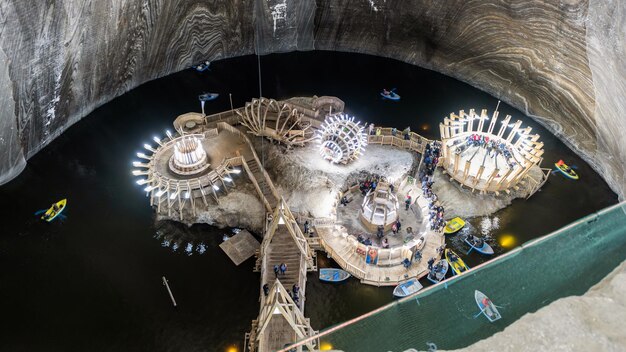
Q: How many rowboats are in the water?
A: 12